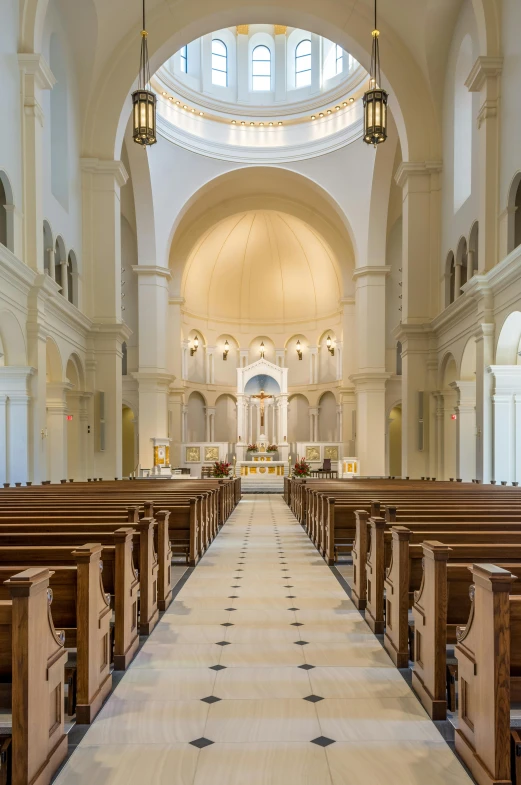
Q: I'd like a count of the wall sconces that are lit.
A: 5